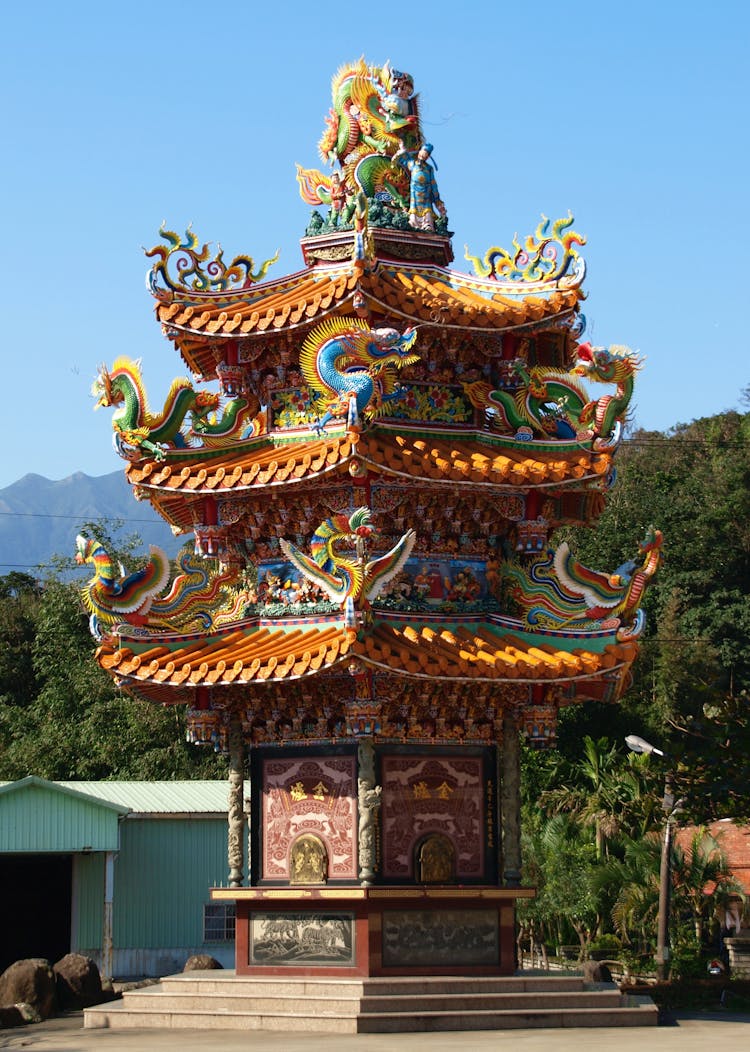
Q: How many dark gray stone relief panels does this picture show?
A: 2